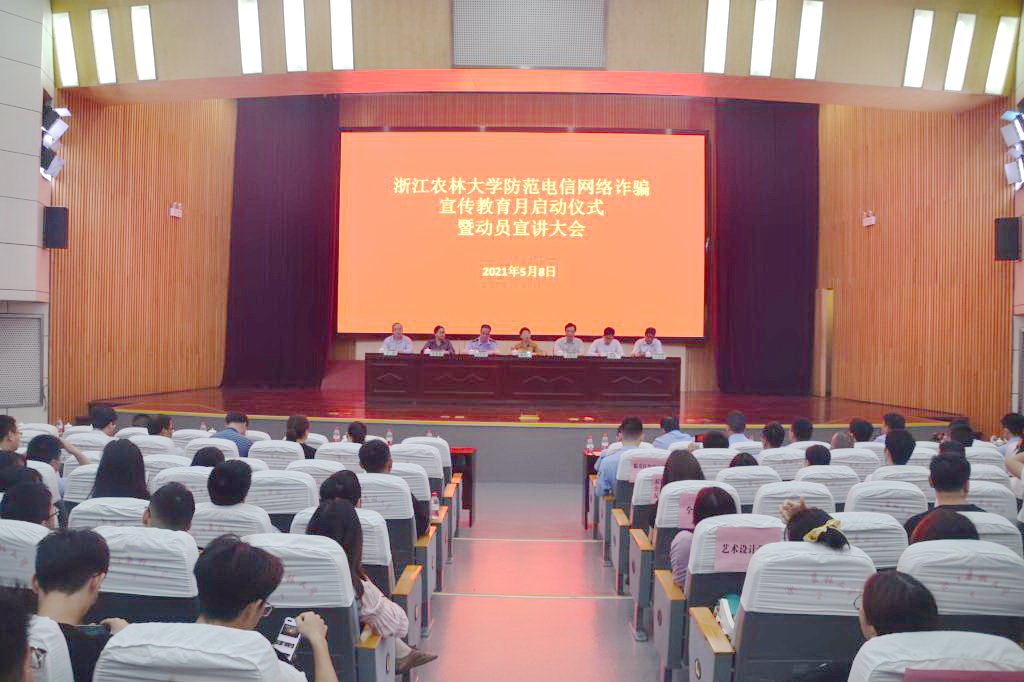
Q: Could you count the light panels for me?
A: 12